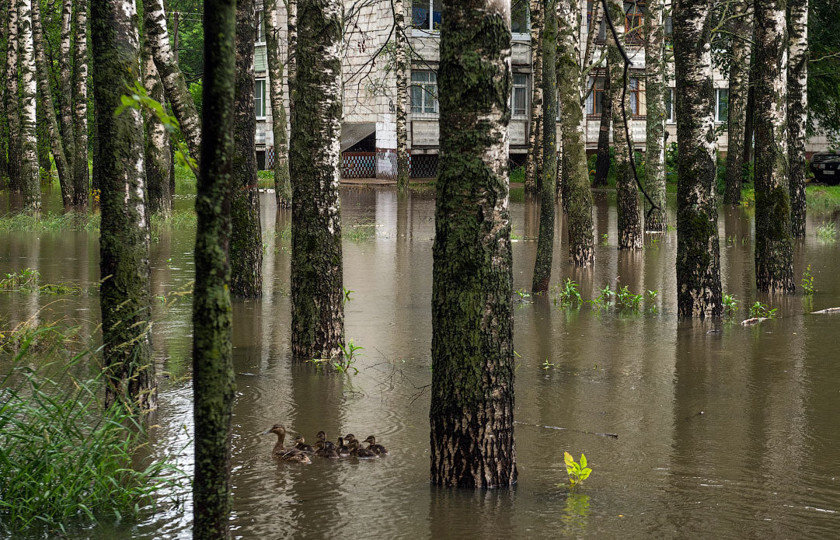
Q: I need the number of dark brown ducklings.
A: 7